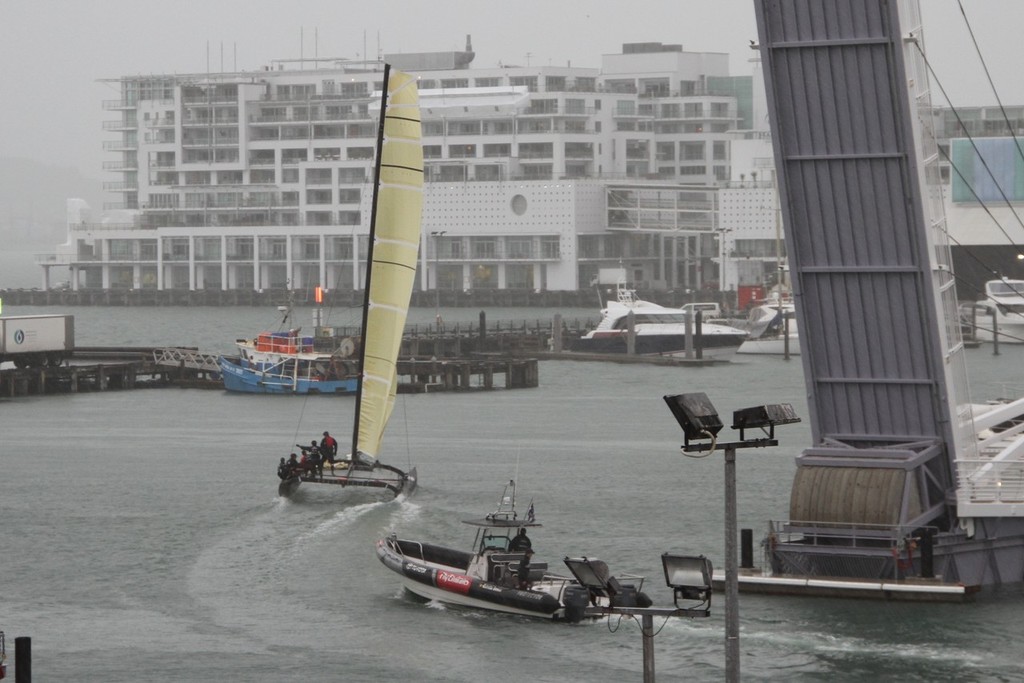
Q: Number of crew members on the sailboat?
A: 5